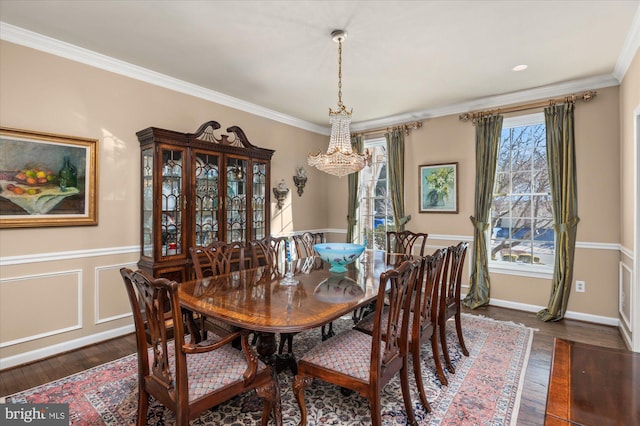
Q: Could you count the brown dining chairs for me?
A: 8